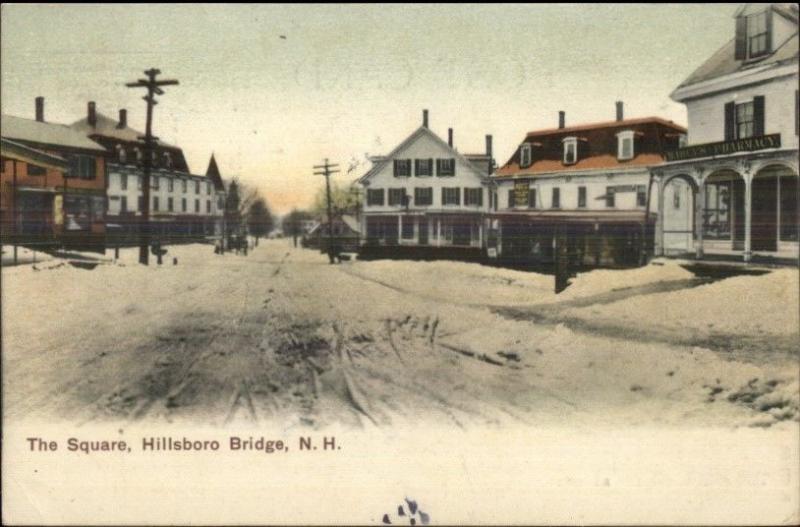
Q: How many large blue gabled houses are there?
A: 0